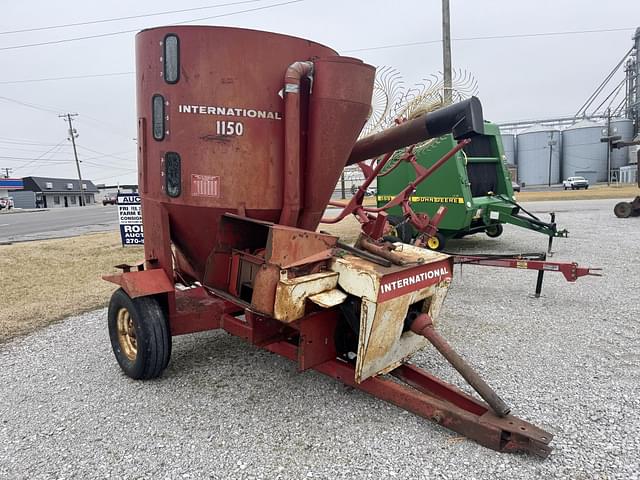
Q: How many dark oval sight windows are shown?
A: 3